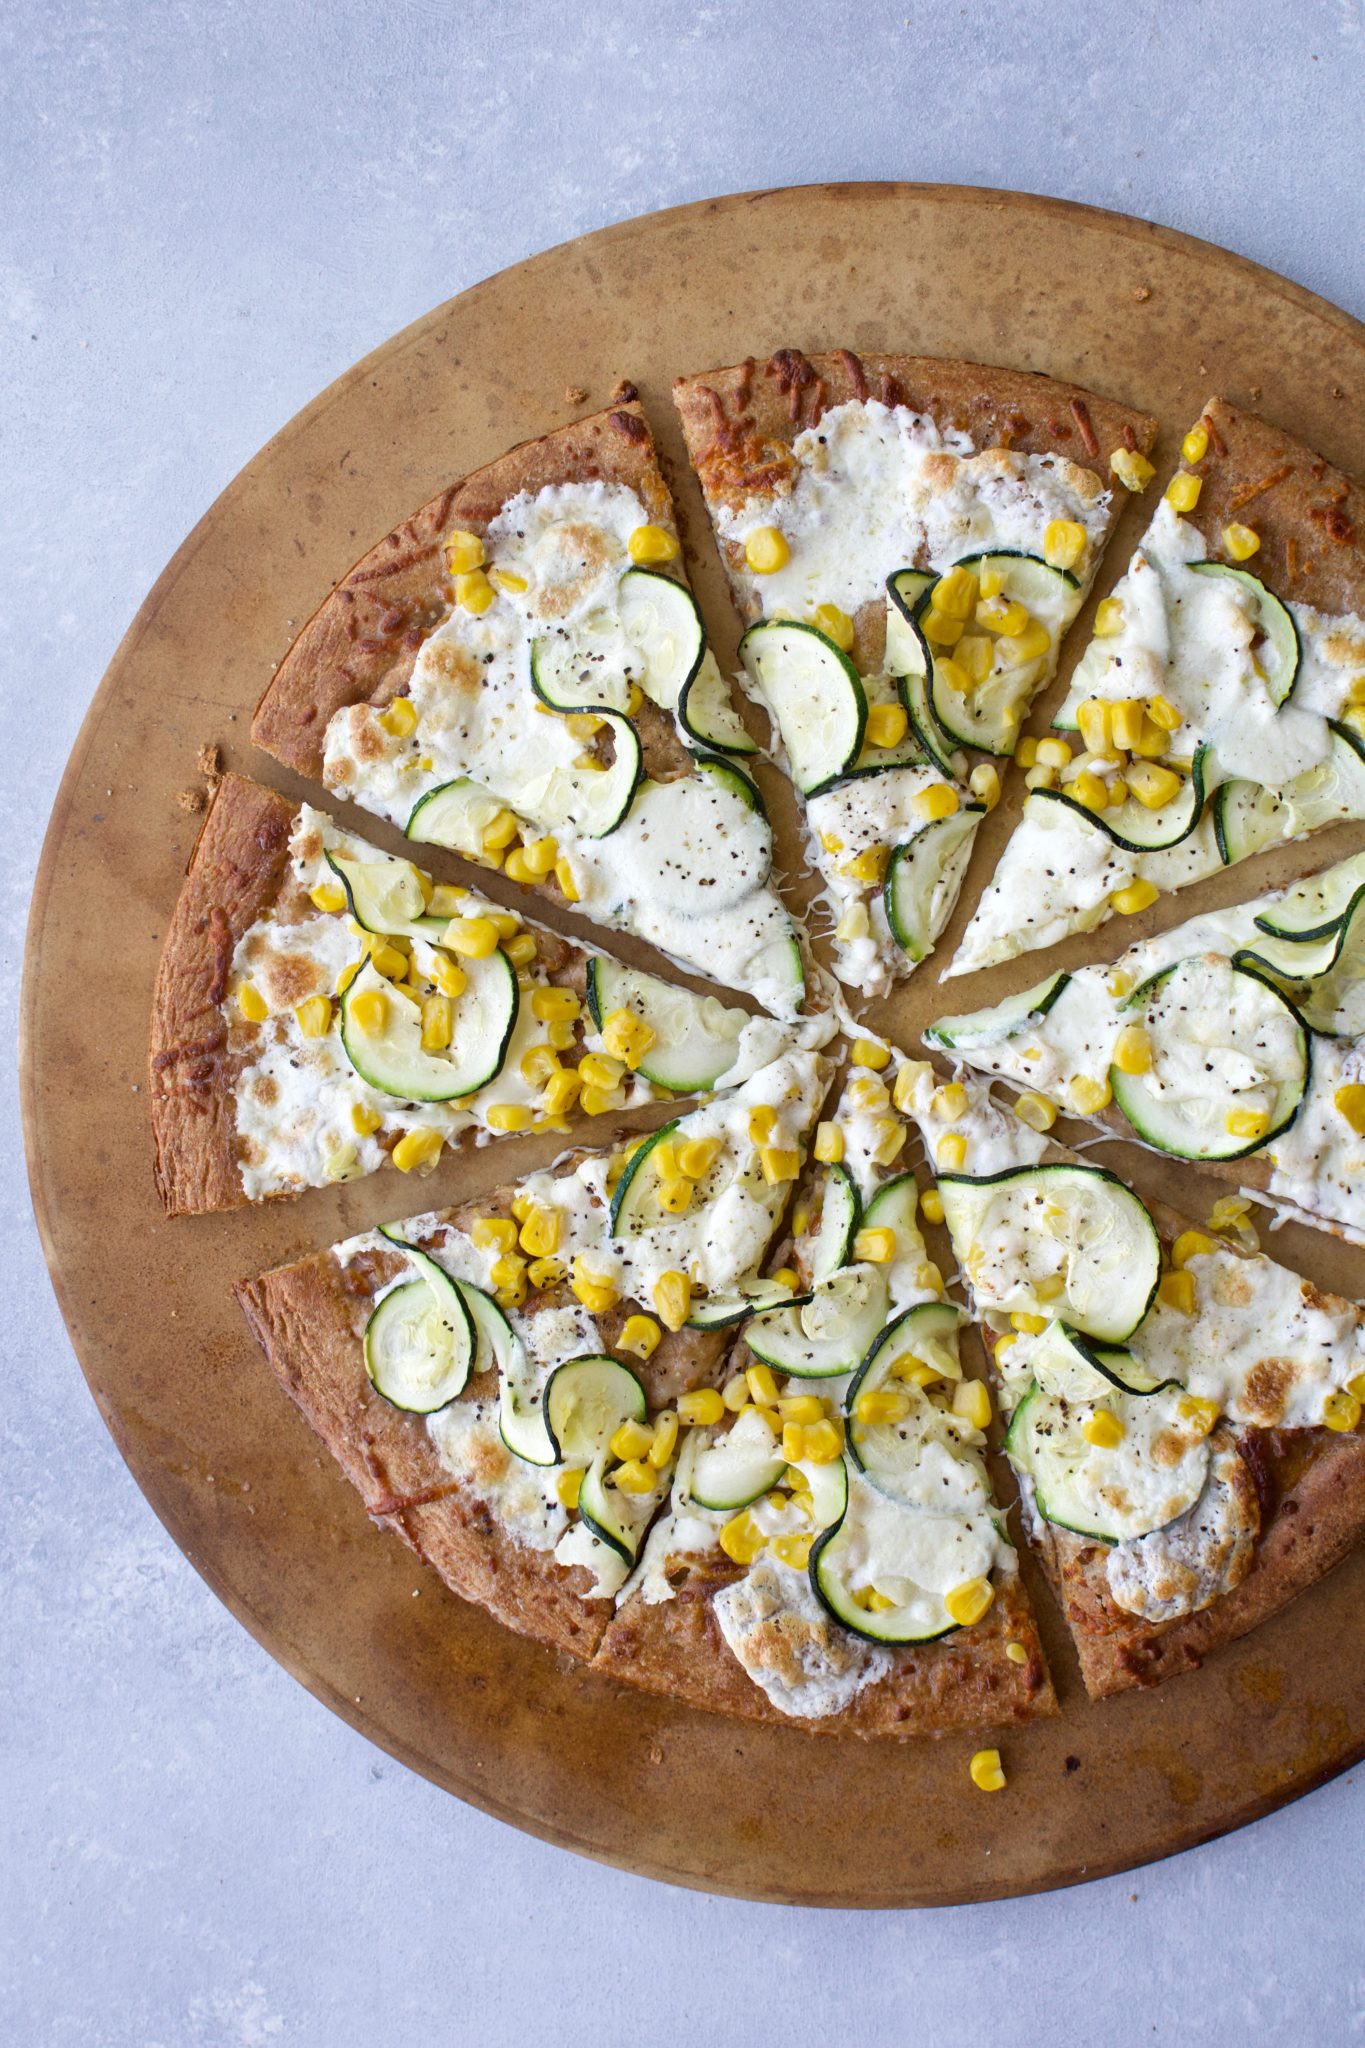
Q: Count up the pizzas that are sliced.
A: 1